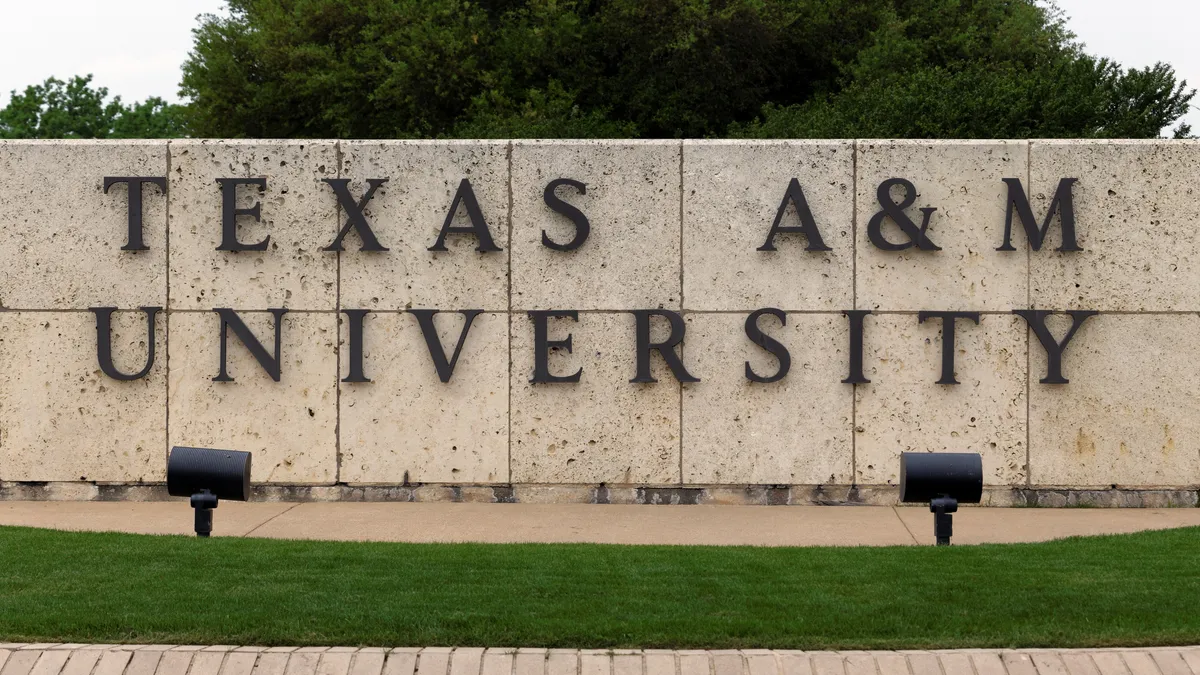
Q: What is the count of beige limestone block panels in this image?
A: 14